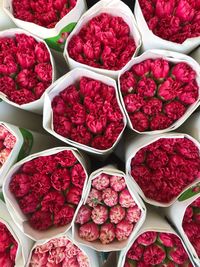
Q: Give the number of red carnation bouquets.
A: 11